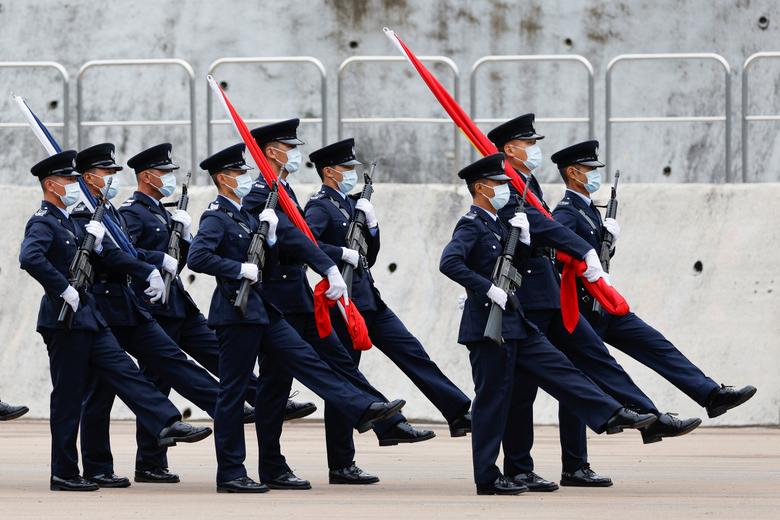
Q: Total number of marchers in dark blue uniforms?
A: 9